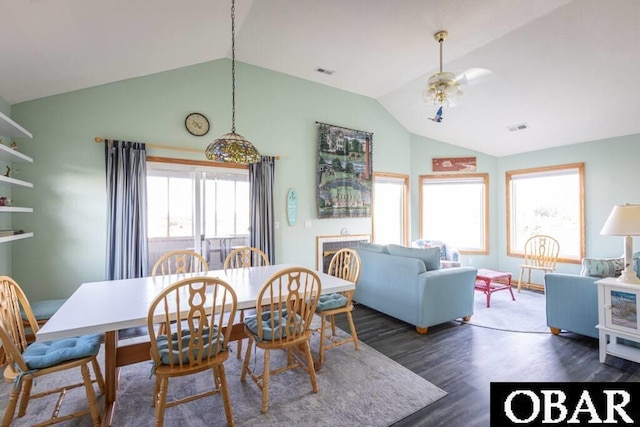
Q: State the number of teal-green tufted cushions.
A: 4